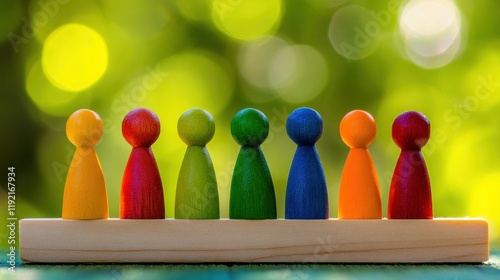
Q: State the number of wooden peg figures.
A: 7